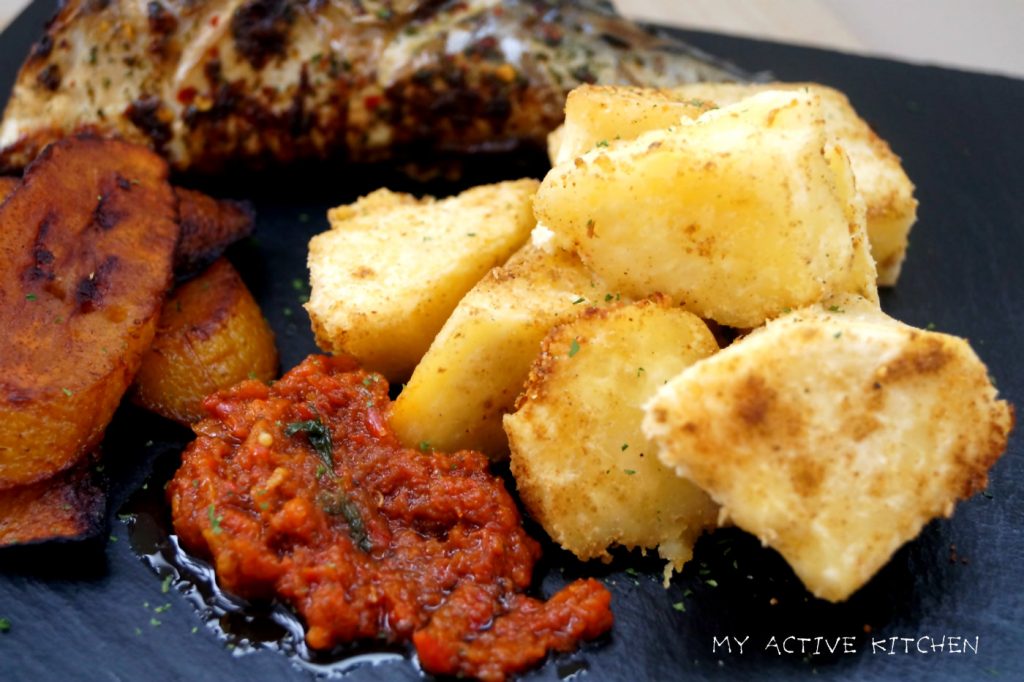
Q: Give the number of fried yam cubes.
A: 7